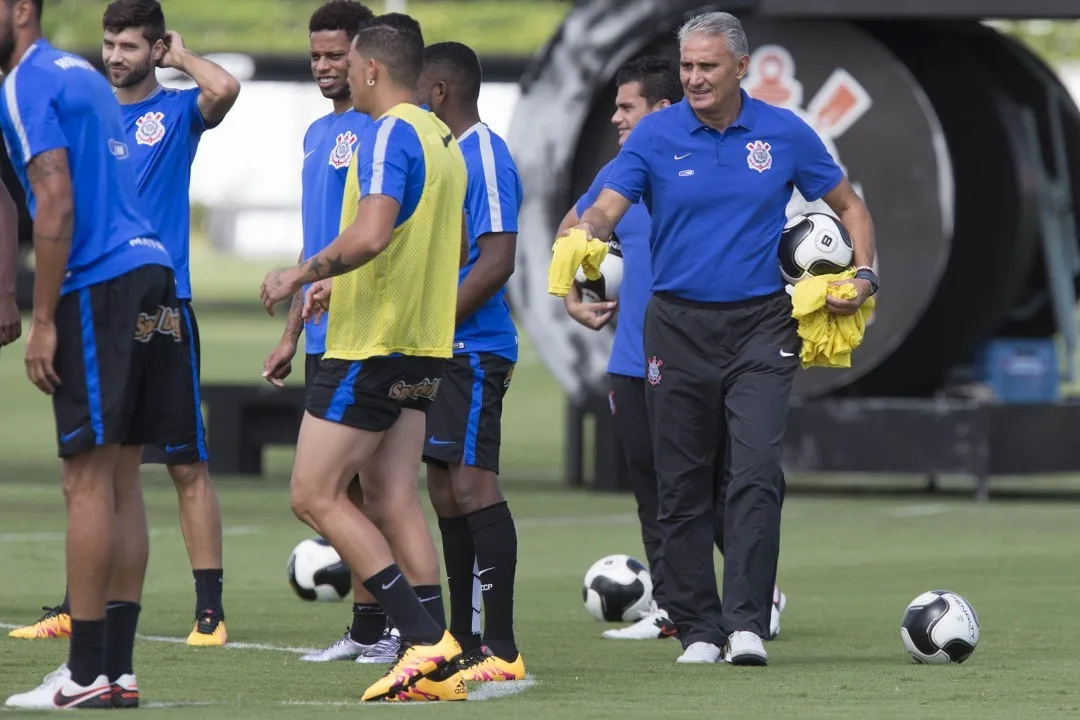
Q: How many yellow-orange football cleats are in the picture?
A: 5